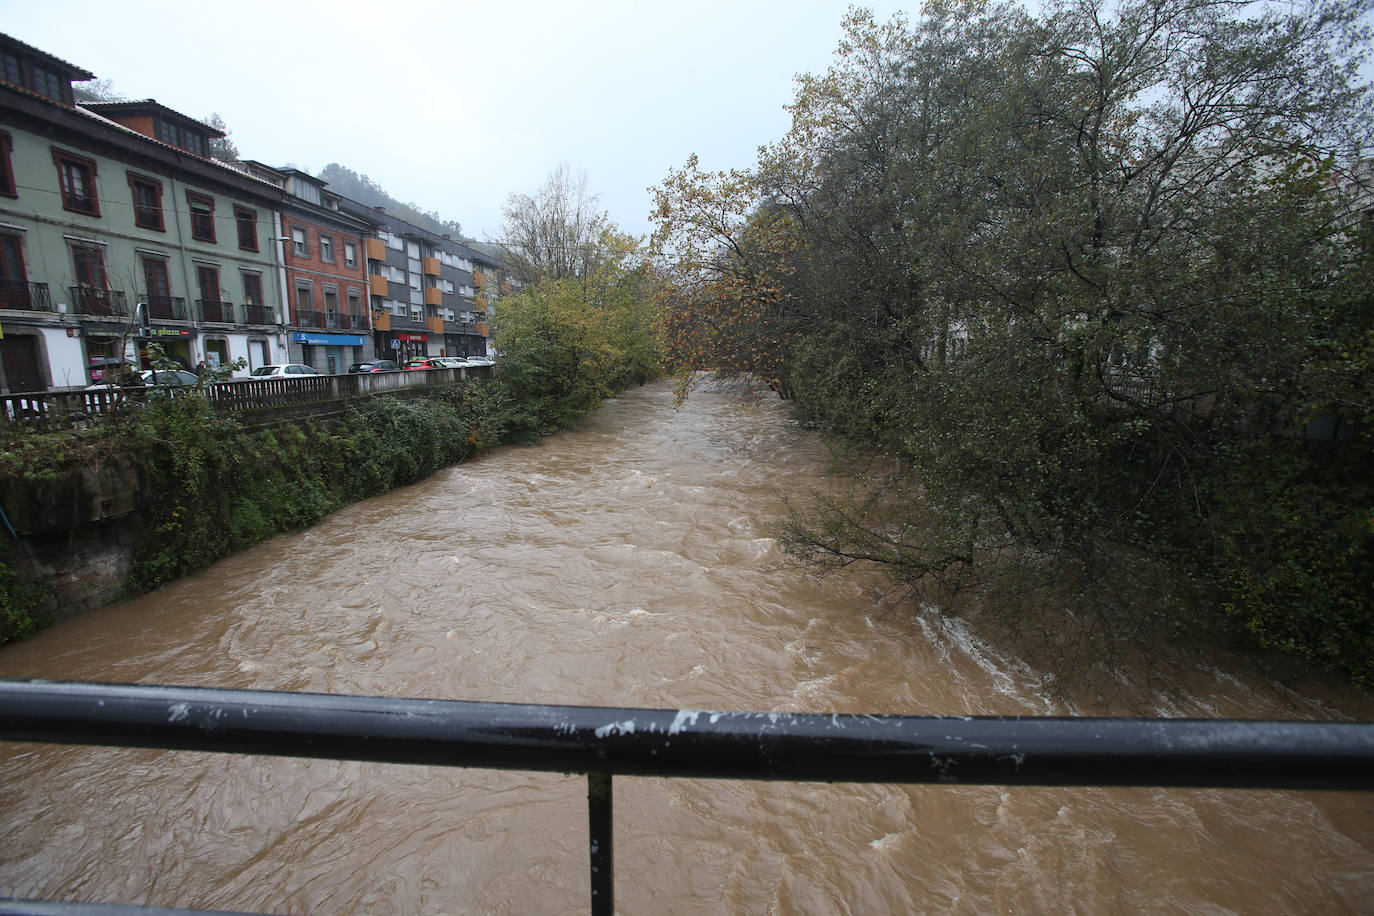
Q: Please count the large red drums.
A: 0